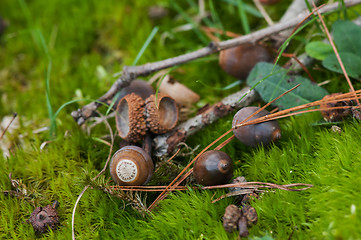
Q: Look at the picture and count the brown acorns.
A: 5